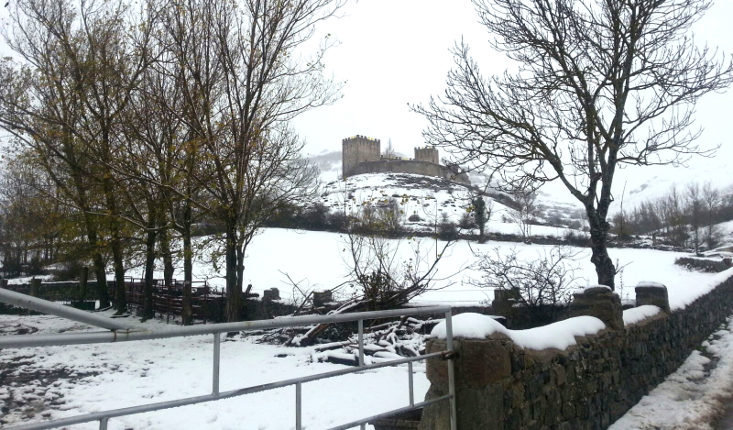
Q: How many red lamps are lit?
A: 0